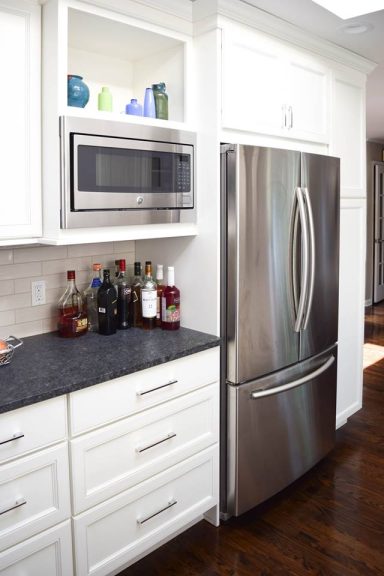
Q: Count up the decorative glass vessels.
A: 5